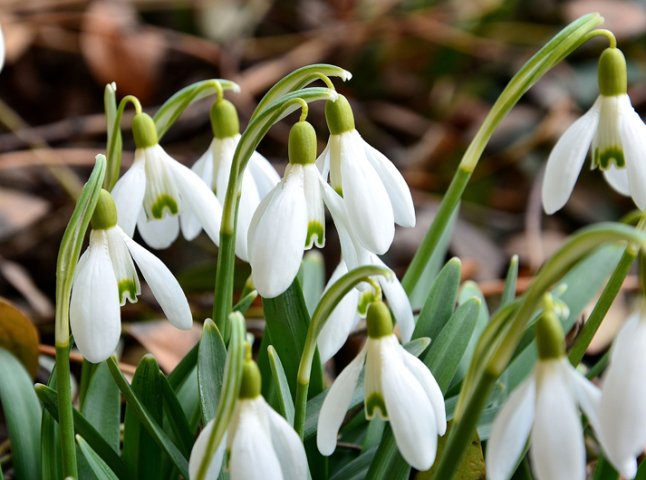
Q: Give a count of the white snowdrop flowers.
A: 11